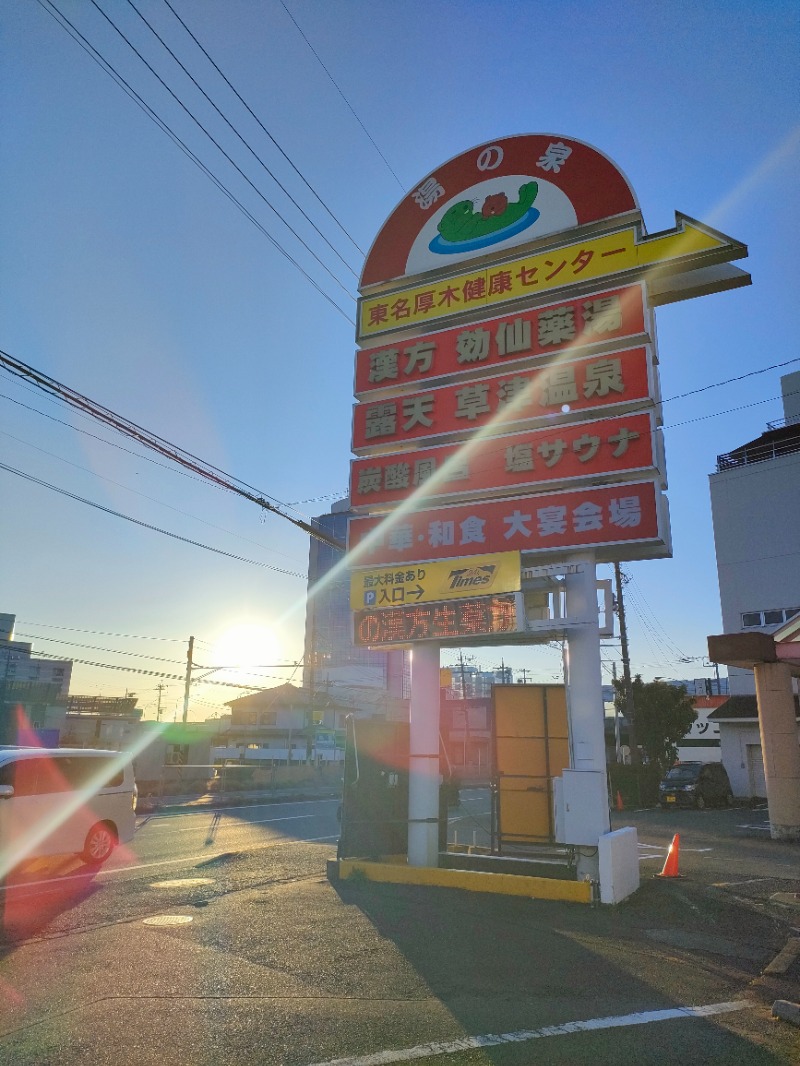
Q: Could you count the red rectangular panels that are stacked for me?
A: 4